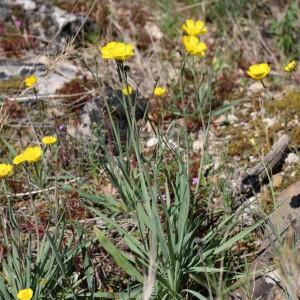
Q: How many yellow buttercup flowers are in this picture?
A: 13